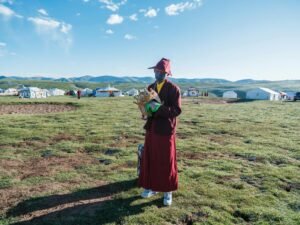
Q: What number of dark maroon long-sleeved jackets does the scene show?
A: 1